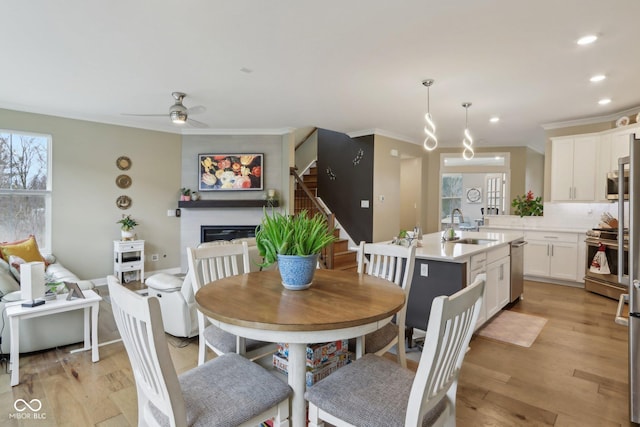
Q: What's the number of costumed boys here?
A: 0